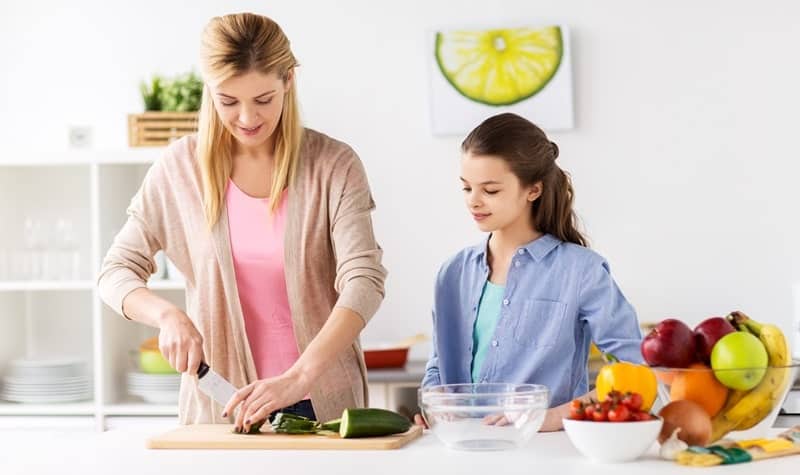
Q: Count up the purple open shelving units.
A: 0